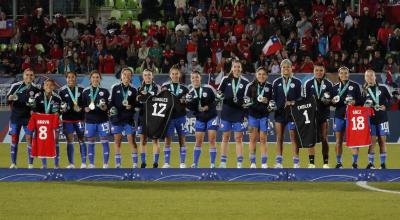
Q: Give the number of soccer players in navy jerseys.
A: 14